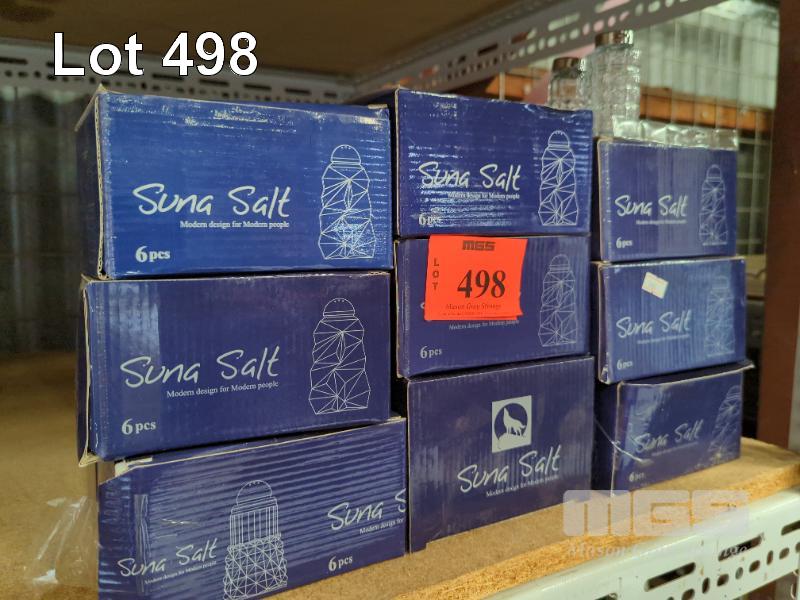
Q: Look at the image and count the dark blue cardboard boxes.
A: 9